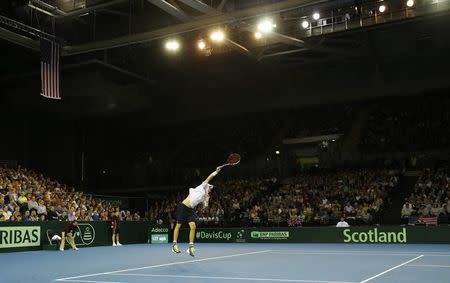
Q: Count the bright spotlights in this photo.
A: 9